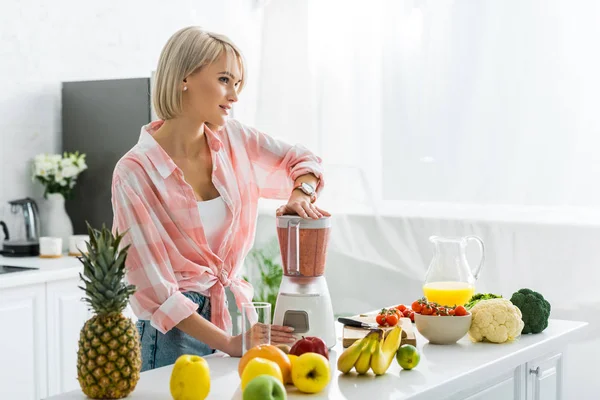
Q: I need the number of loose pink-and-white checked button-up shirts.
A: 1